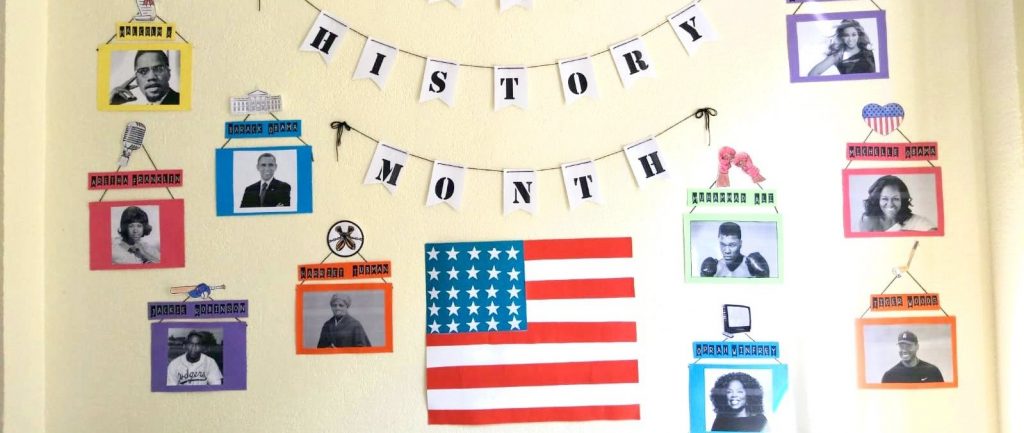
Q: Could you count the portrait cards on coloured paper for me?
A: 10